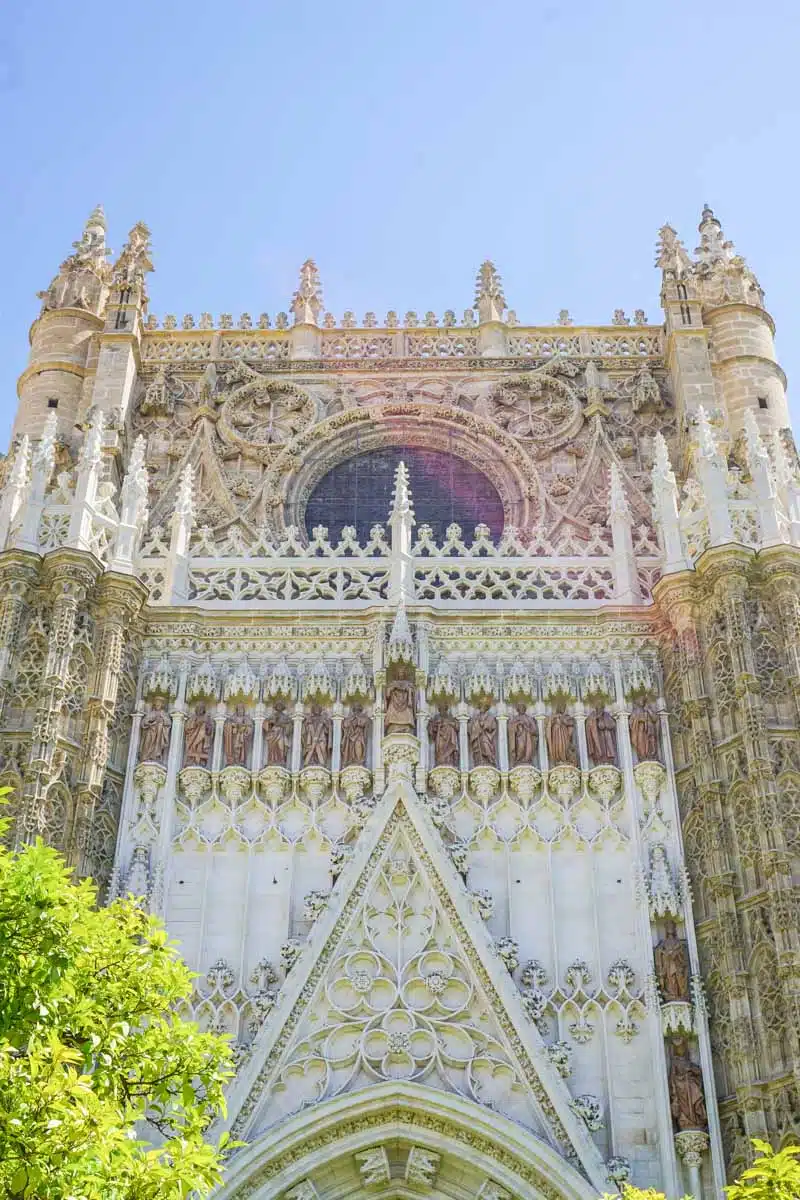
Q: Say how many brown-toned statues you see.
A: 15